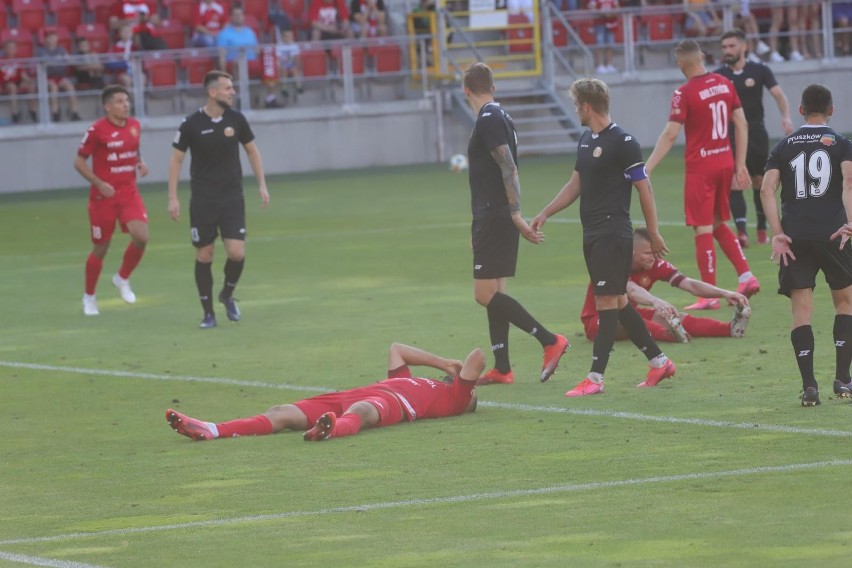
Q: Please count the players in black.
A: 5